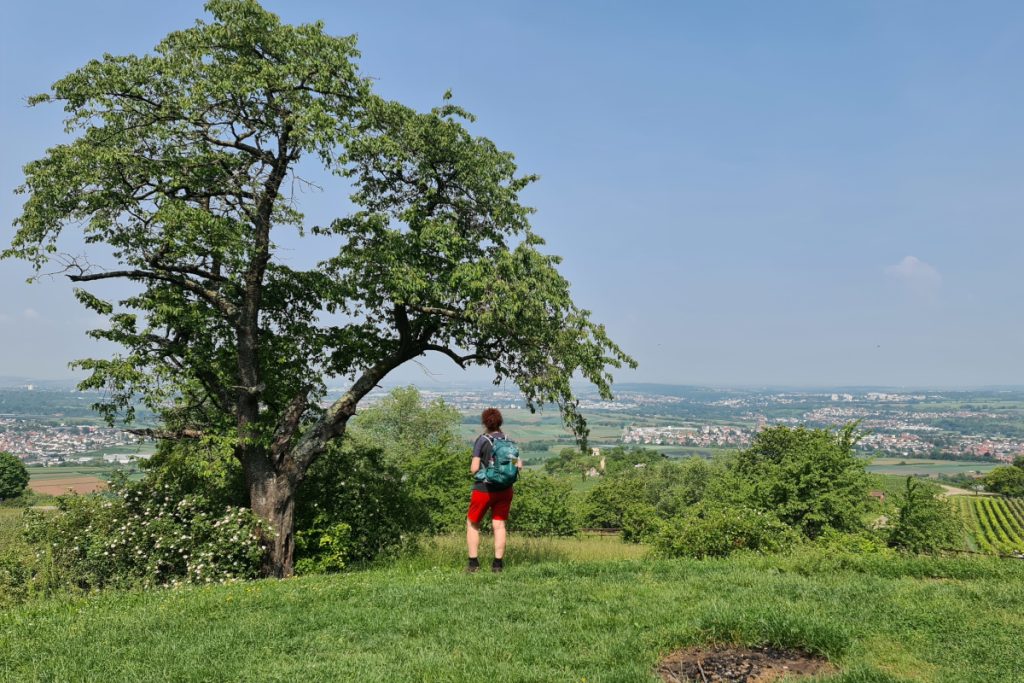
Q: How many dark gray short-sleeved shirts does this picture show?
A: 1